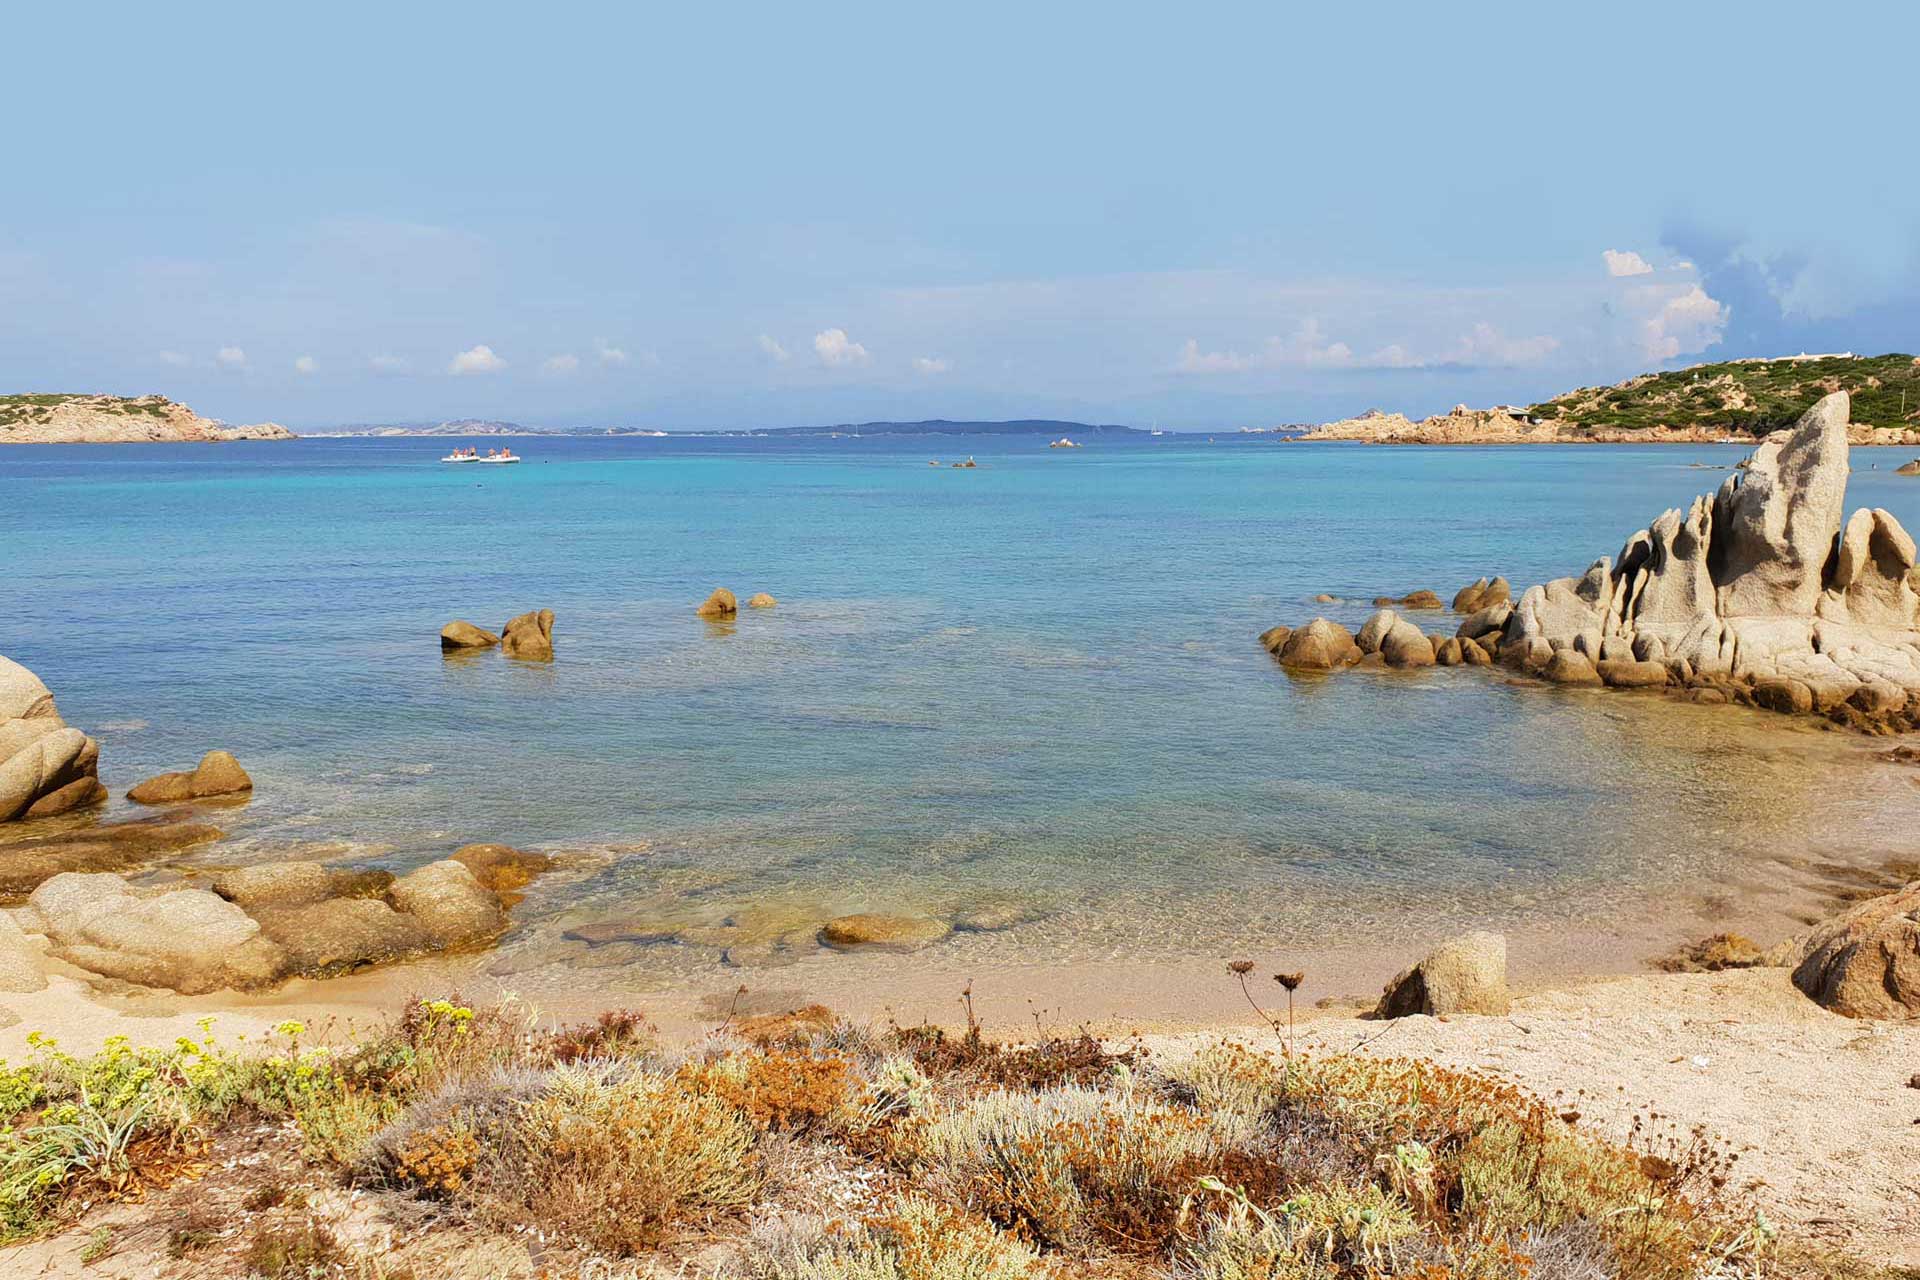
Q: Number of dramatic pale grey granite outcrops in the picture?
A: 1